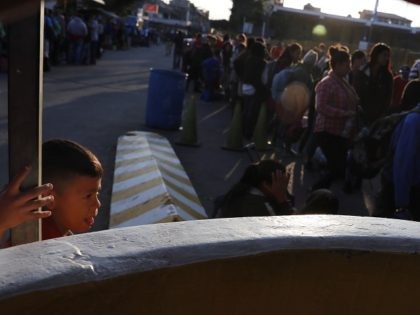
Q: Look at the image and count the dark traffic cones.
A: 3